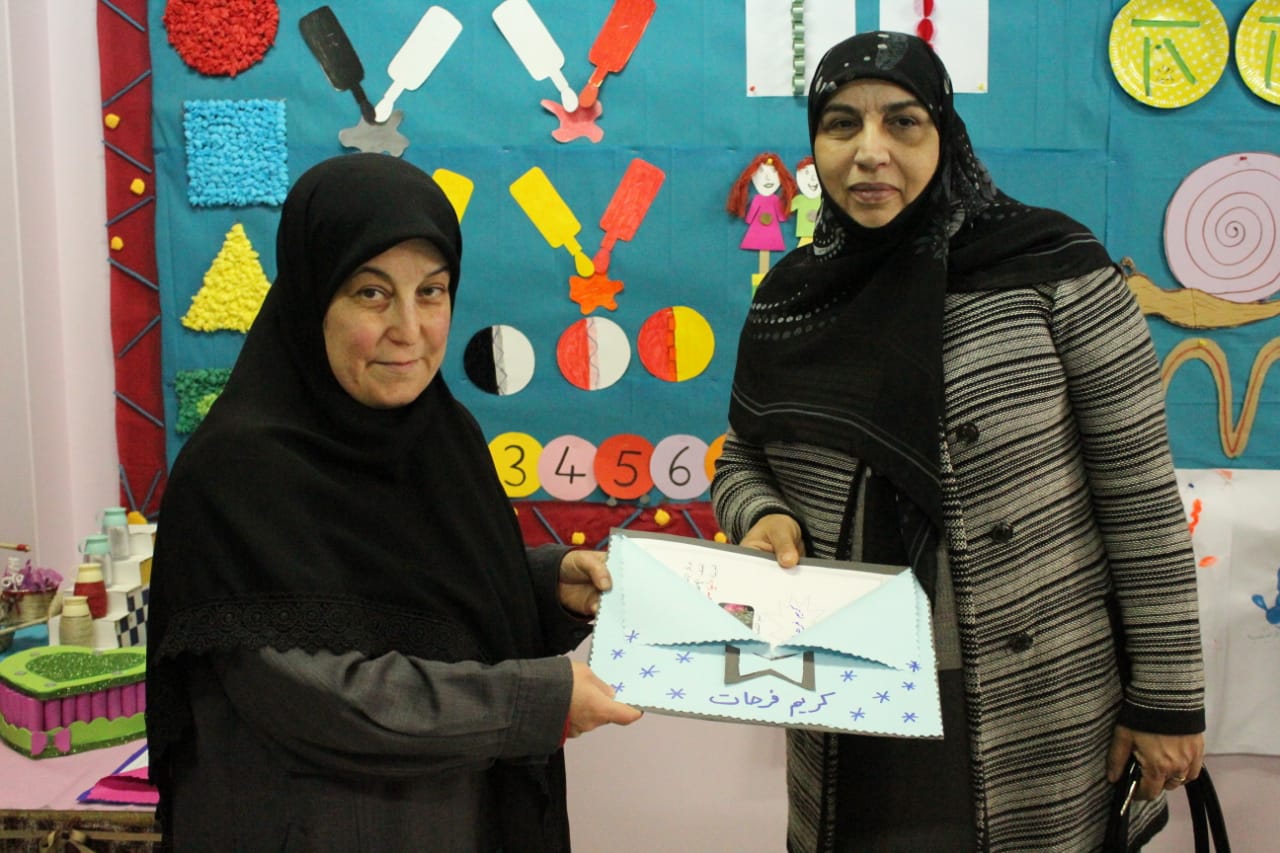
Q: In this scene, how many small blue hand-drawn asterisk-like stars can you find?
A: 12